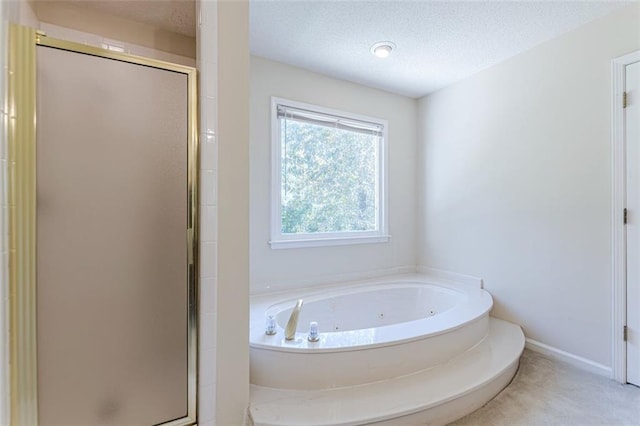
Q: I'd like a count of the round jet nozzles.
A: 3